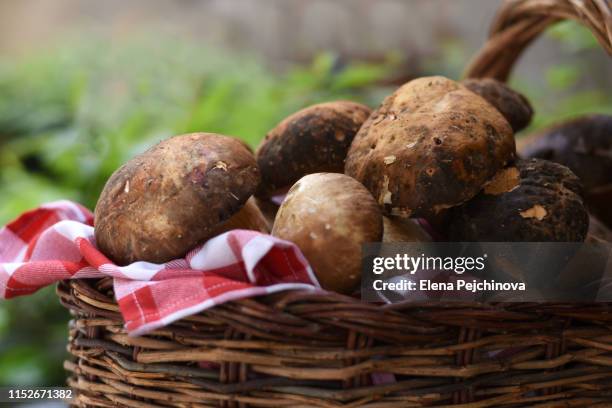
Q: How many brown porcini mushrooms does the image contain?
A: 7